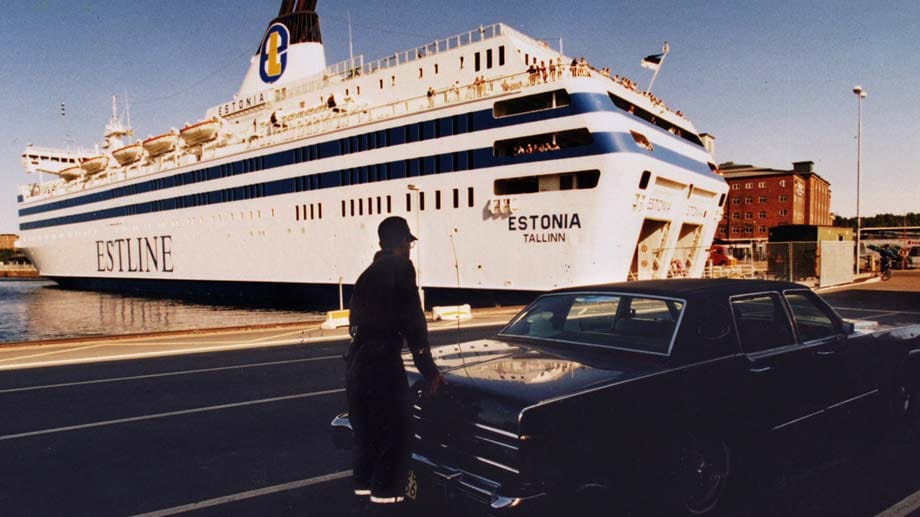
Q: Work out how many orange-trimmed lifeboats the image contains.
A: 5